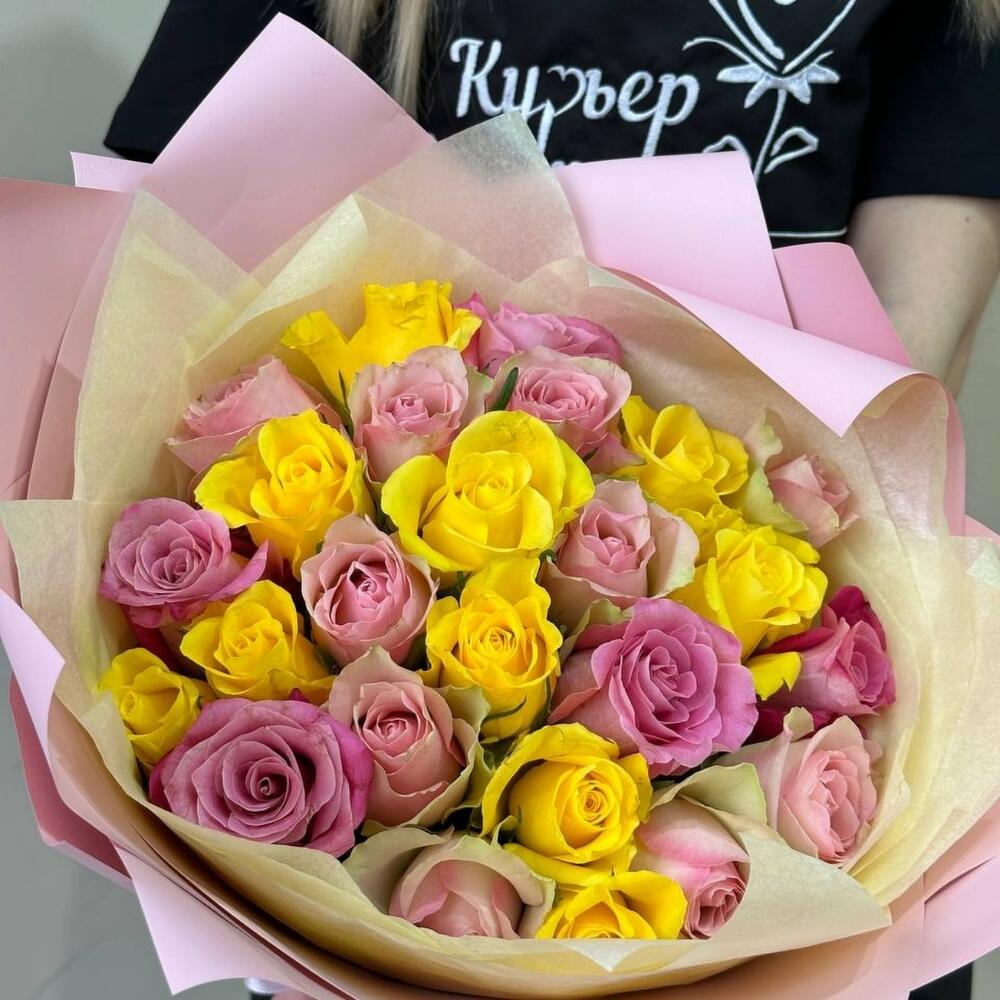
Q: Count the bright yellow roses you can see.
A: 10